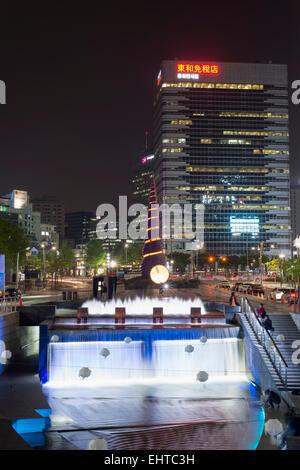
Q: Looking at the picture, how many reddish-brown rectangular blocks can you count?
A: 4